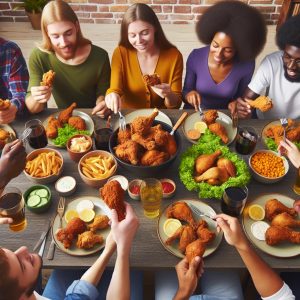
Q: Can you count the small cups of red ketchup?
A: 2